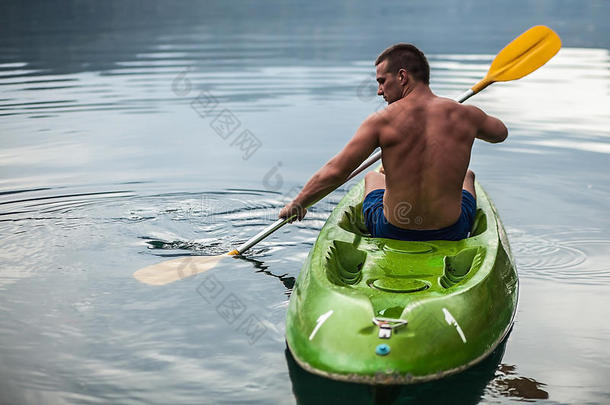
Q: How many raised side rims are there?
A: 2